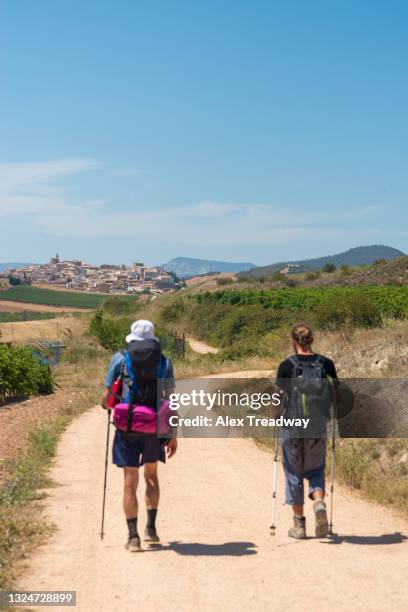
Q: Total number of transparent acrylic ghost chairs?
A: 0